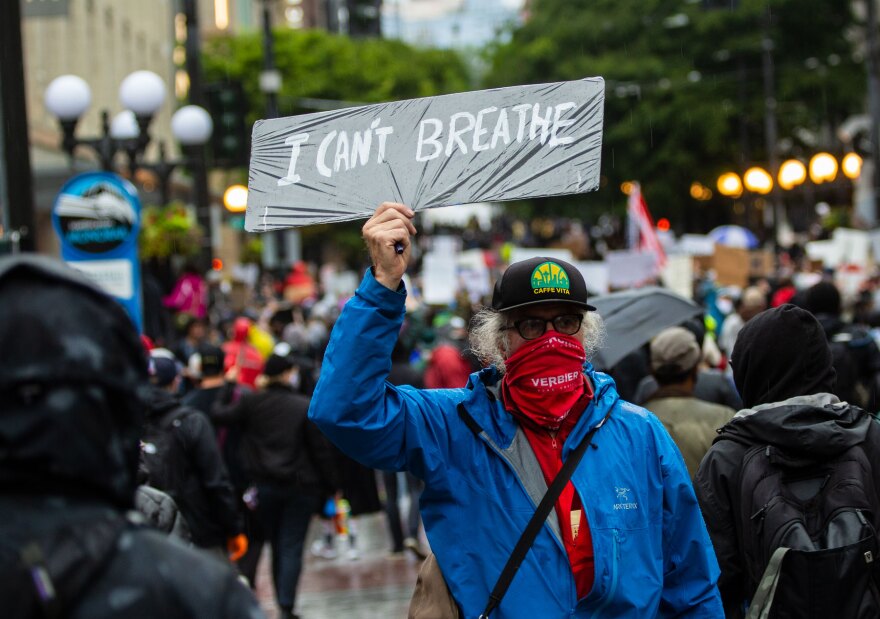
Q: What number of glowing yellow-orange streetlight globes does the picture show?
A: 6